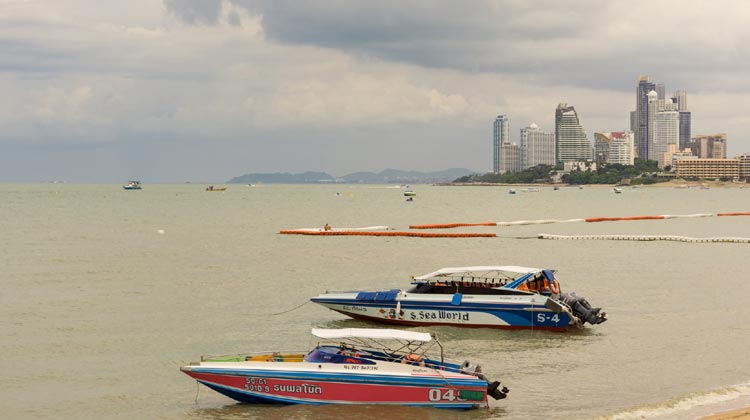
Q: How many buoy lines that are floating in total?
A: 2